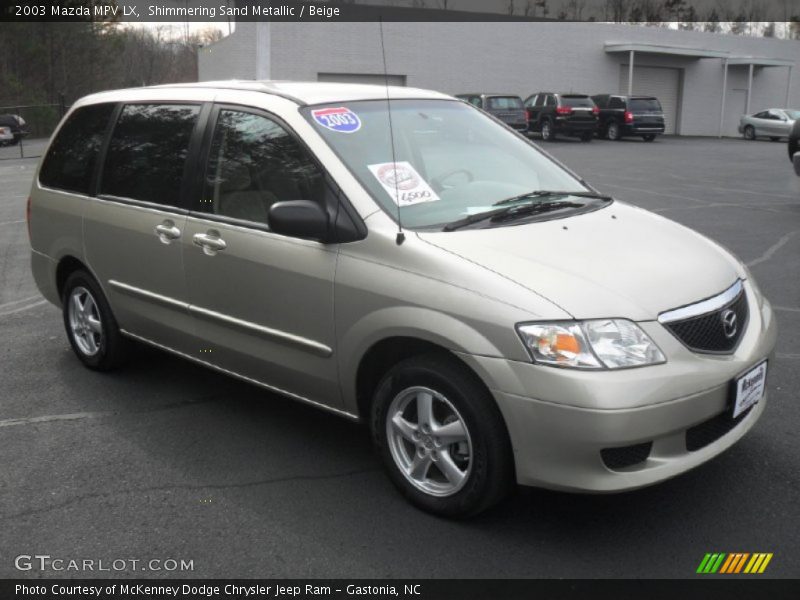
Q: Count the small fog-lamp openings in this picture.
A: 1